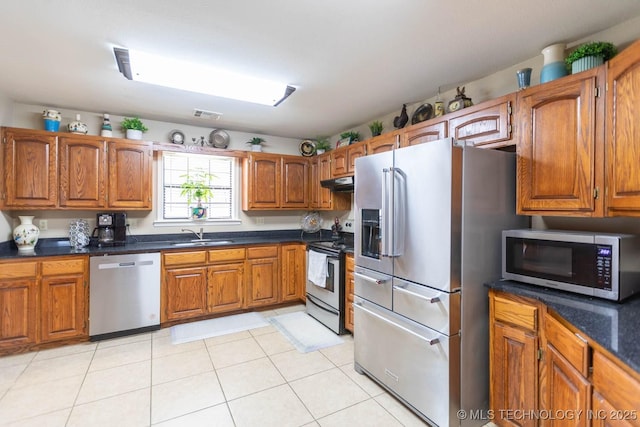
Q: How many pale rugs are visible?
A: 2